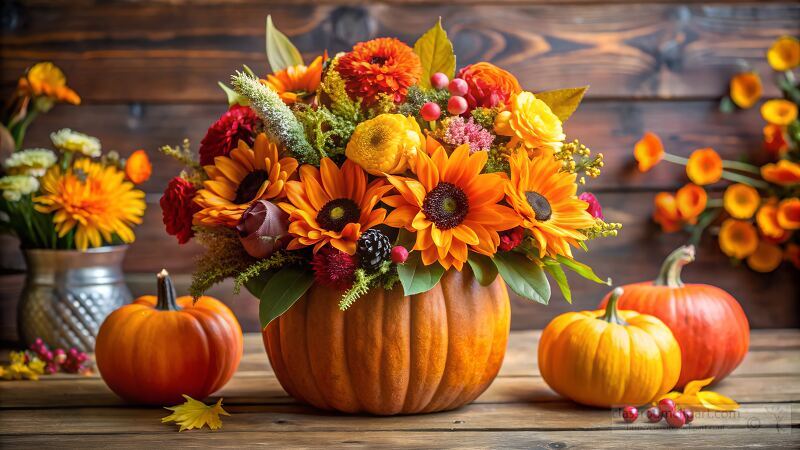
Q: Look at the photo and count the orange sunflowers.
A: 4